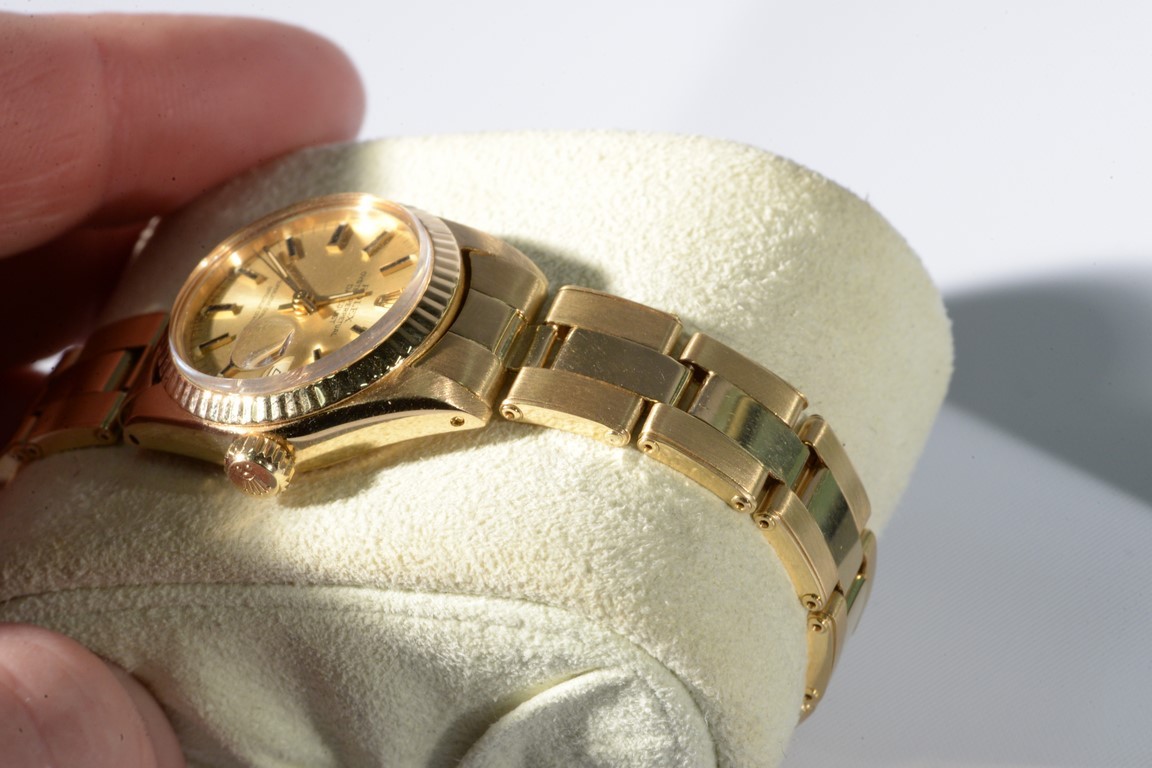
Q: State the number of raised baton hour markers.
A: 10